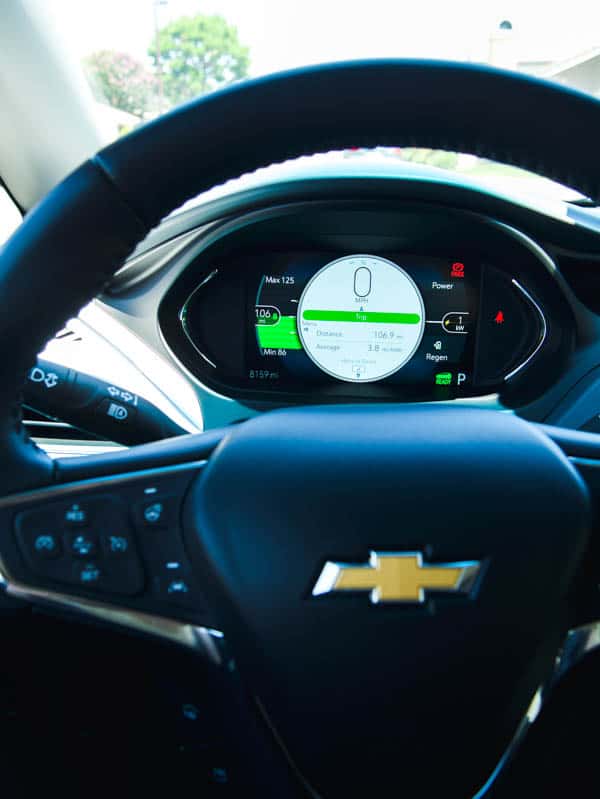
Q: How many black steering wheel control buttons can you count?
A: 7